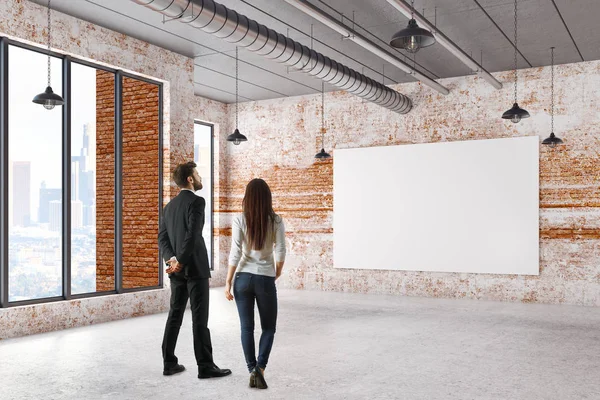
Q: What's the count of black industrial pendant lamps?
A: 6